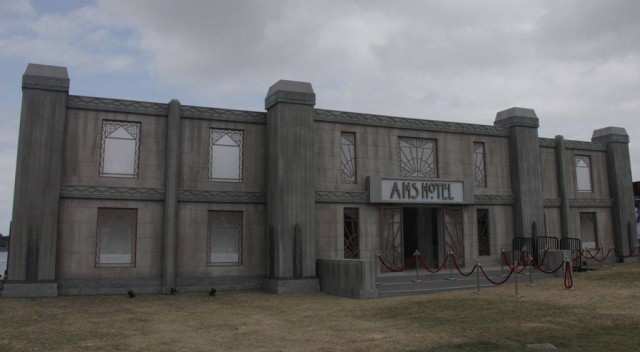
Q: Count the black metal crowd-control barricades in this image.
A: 3